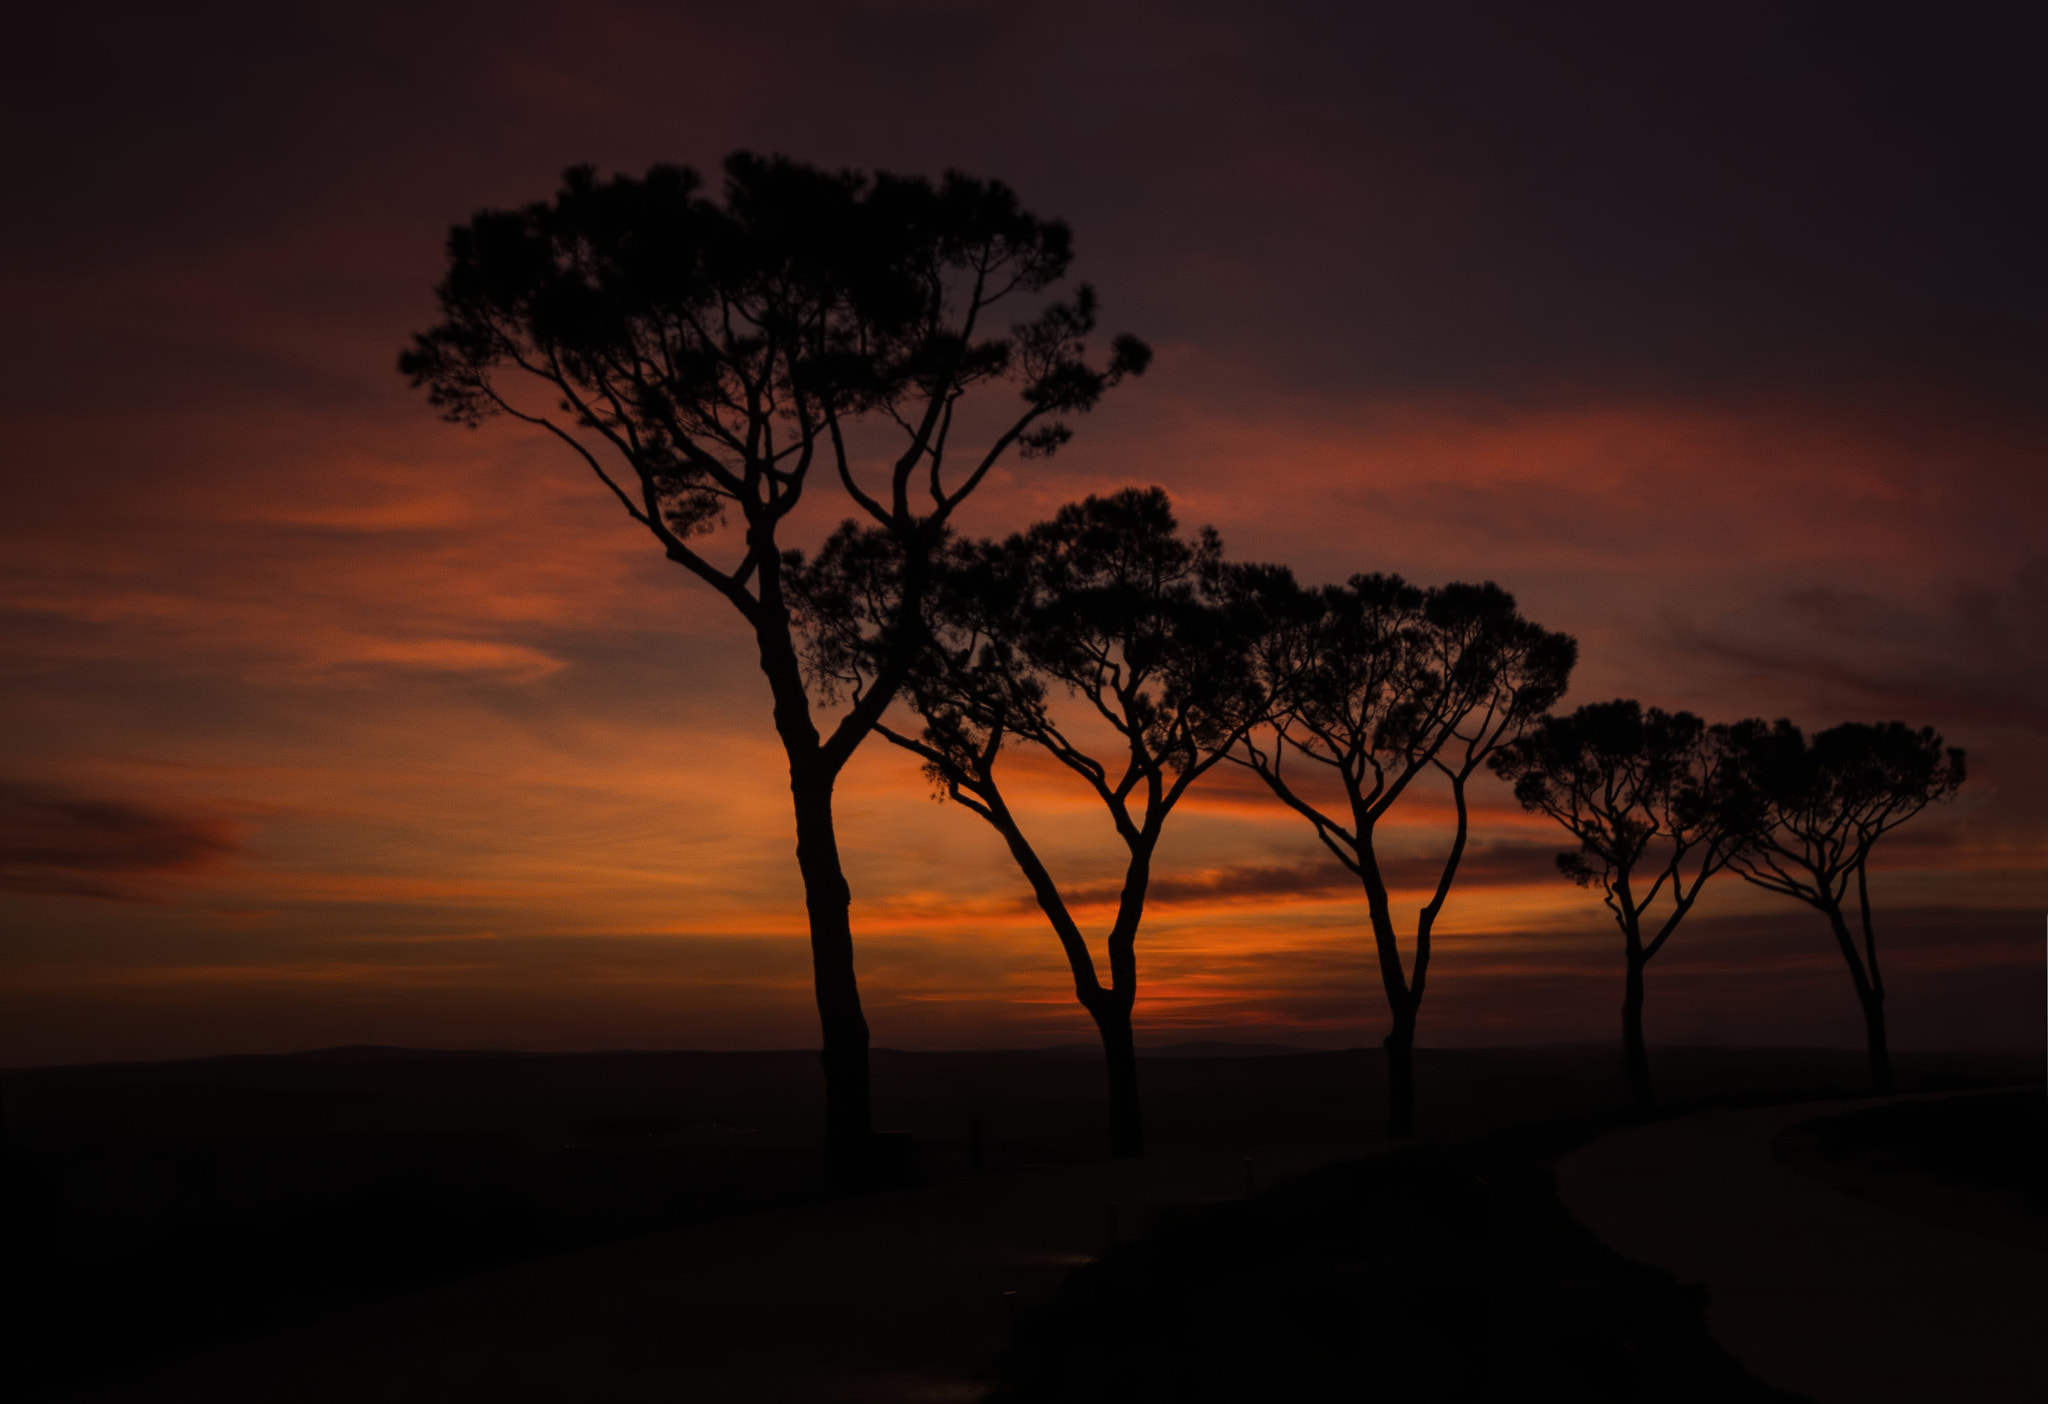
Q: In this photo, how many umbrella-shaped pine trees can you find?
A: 5